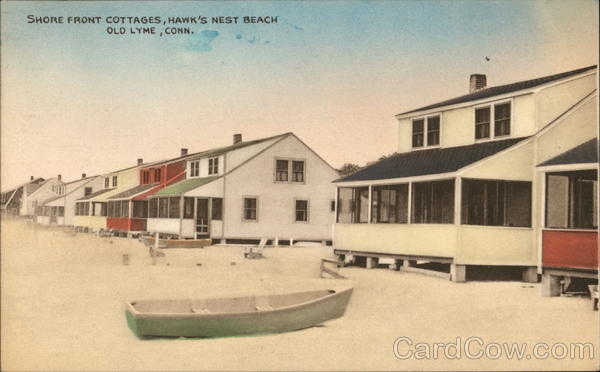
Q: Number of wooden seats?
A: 2